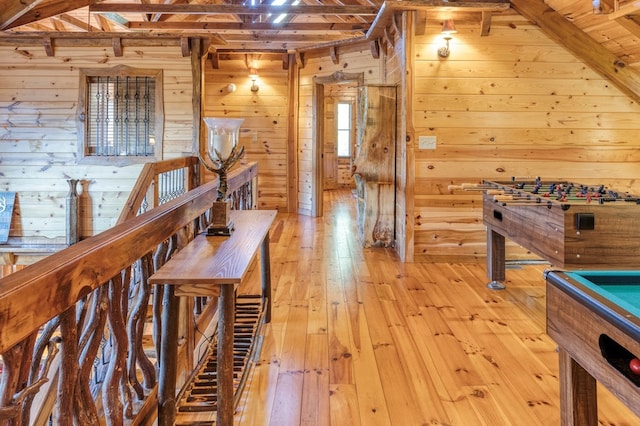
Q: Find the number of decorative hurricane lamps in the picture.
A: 1